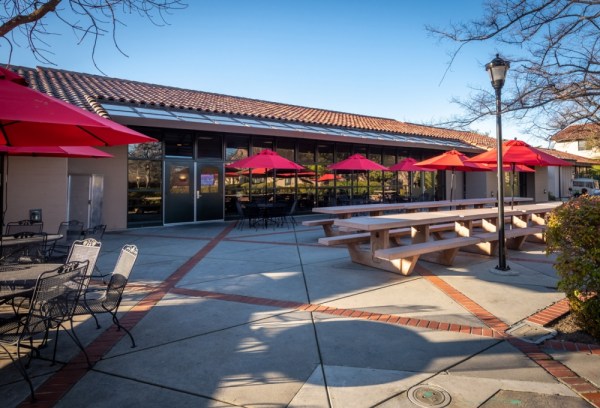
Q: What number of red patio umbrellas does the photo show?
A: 8